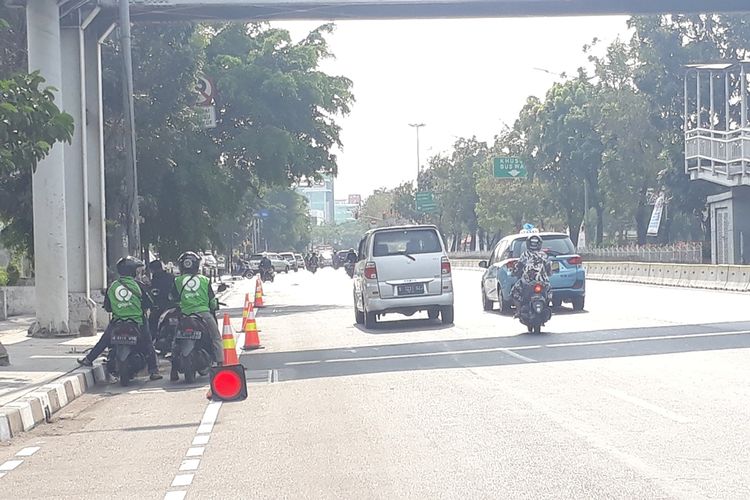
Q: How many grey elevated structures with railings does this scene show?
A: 1